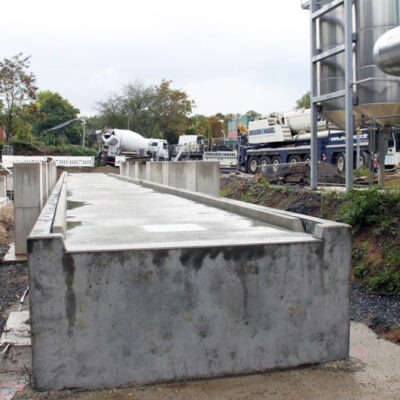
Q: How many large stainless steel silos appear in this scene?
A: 2